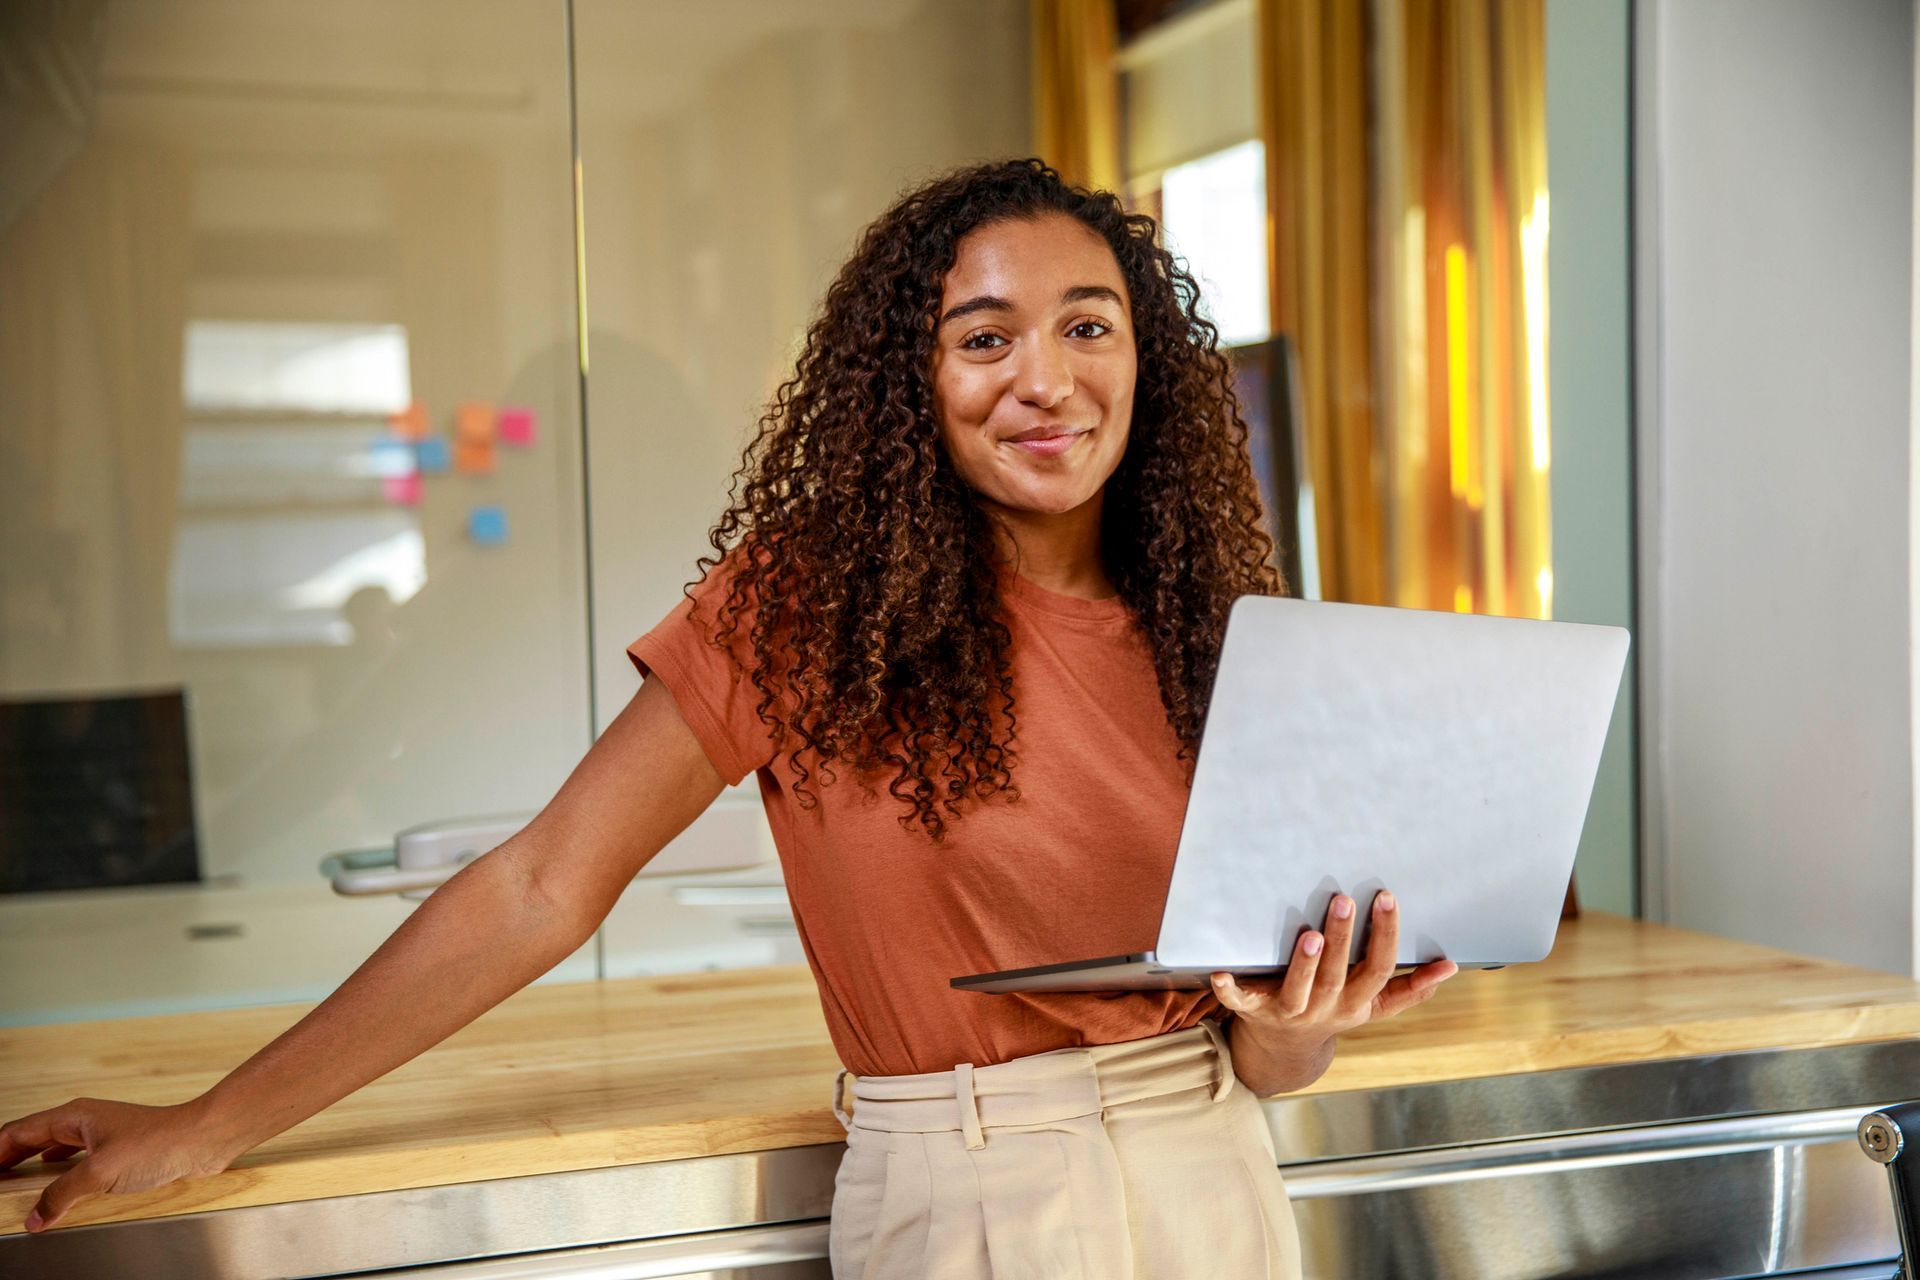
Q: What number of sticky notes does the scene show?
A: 8